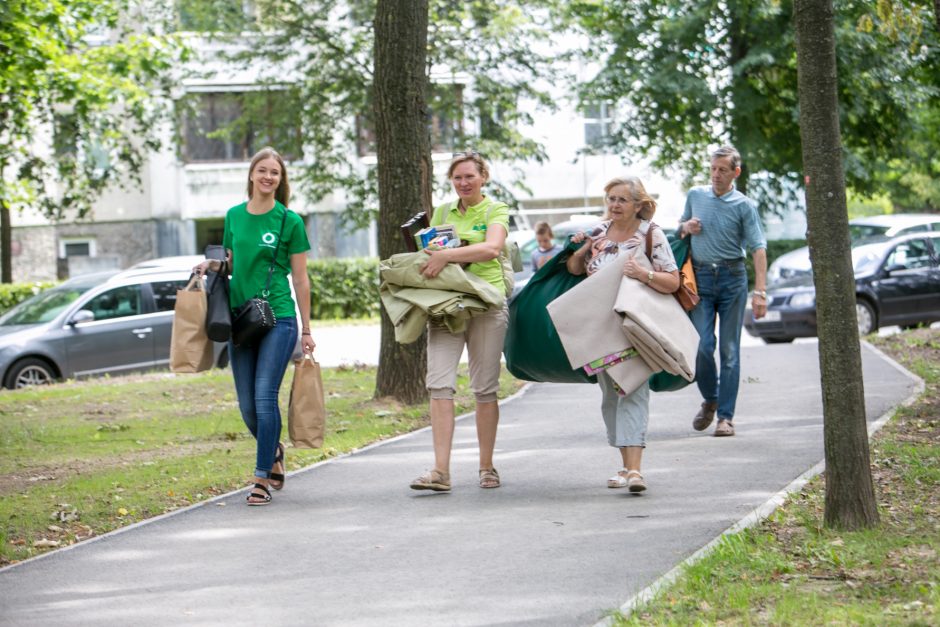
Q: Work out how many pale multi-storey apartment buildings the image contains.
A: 1